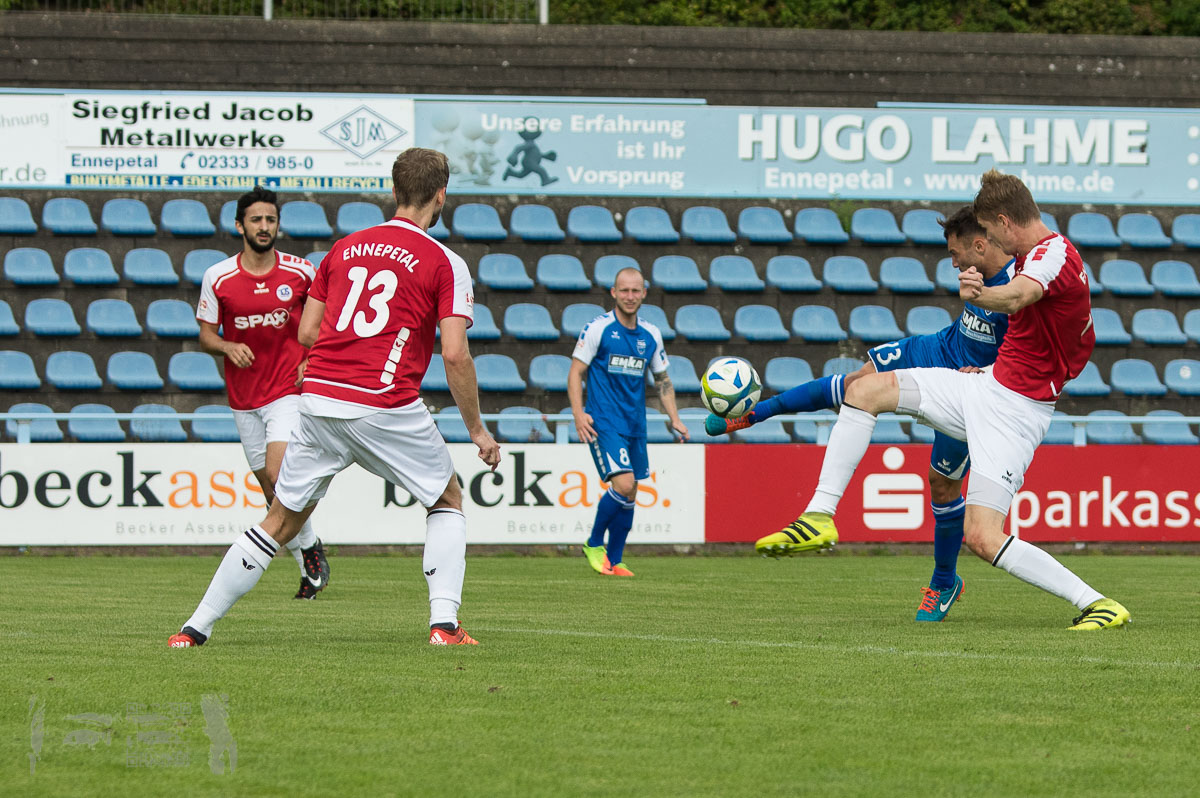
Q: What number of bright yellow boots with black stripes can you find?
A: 2